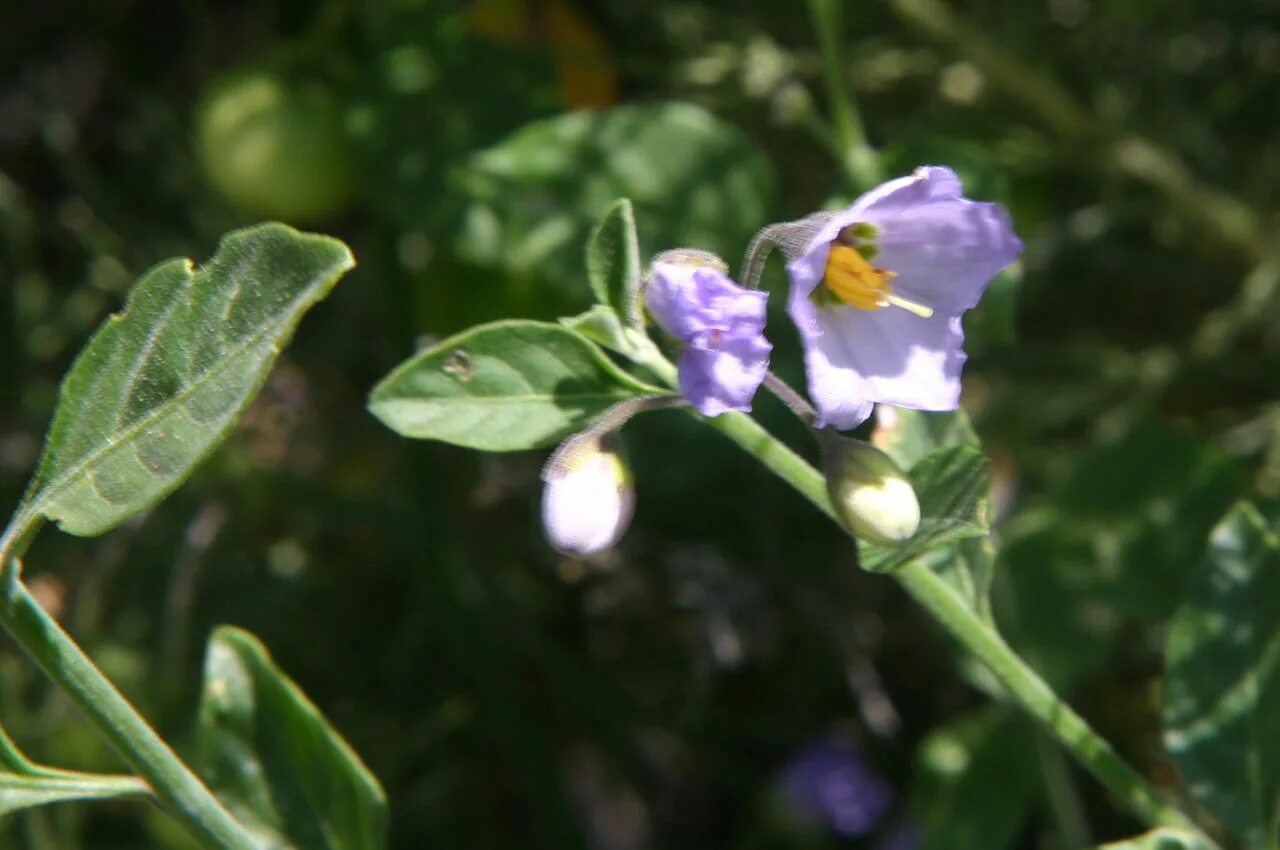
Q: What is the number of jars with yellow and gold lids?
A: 0